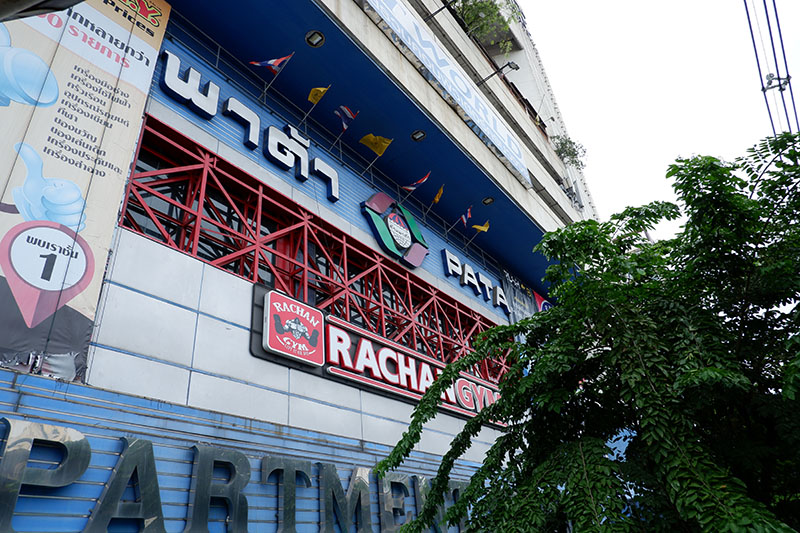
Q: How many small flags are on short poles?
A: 8